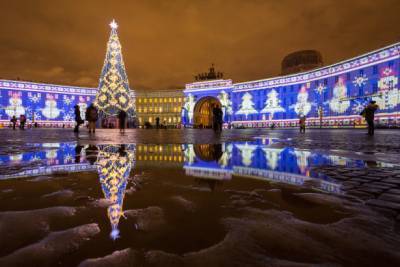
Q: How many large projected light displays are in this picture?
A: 2